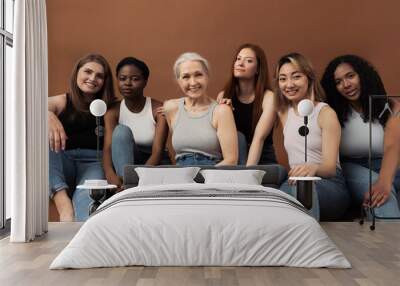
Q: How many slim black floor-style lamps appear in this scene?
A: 2